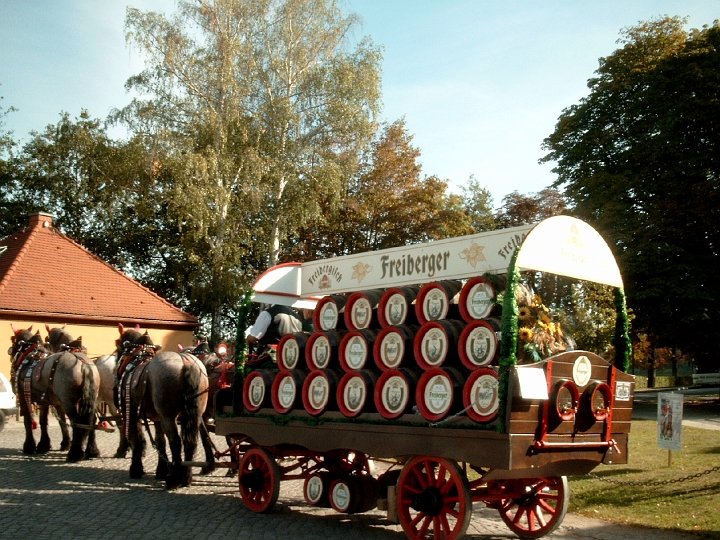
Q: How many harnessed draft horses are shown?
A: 4